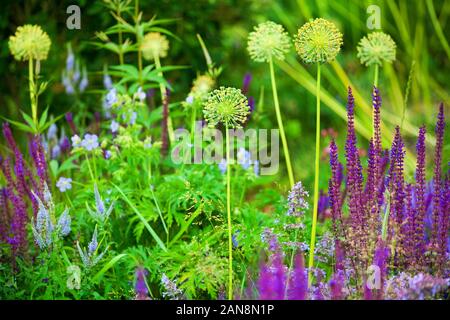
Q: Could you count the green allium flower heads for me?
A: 7